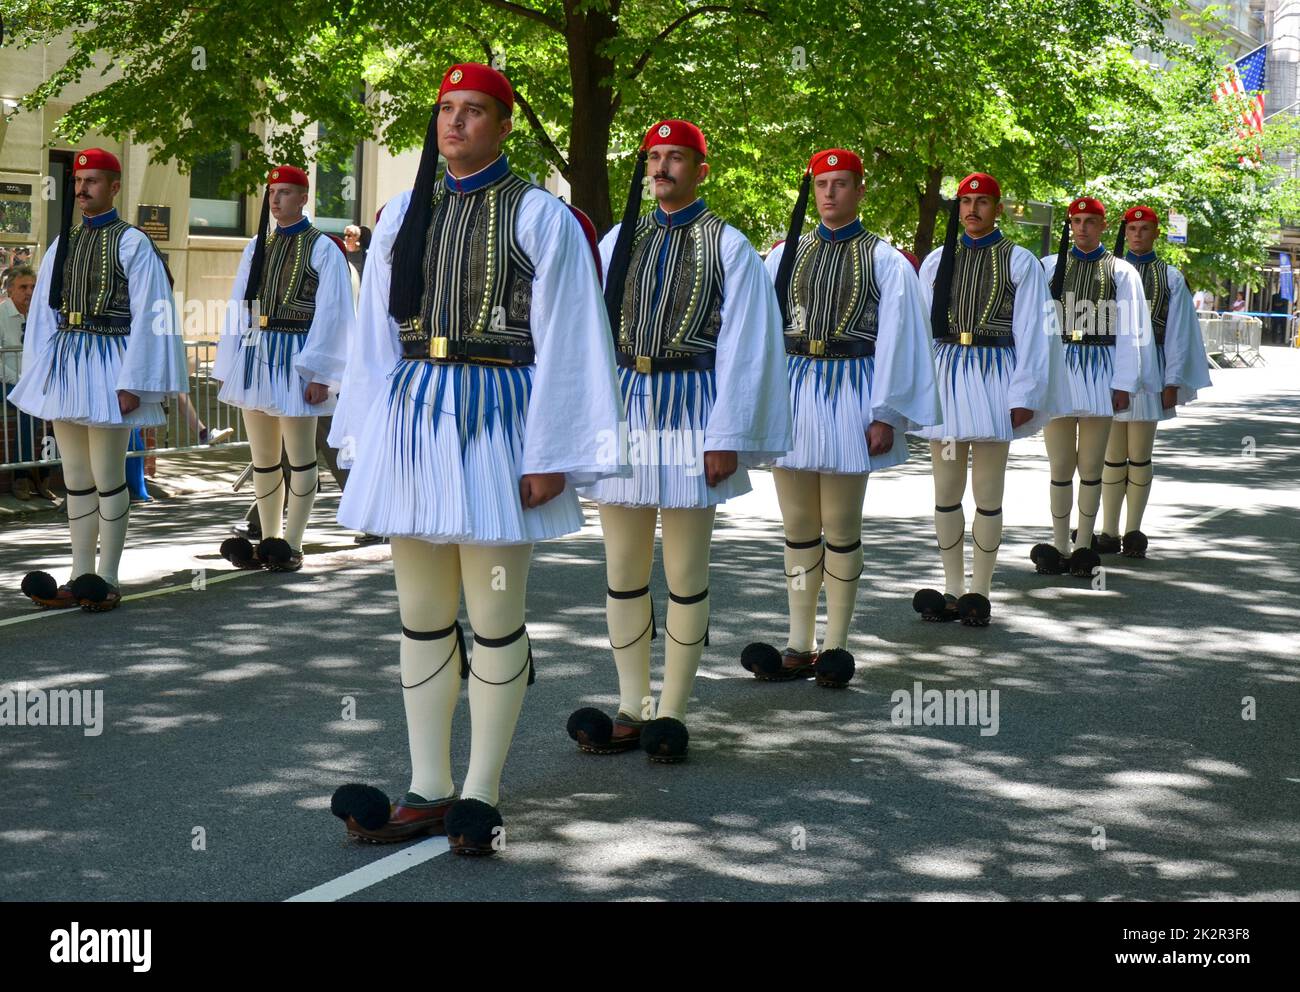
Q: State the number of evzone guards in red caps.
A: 8